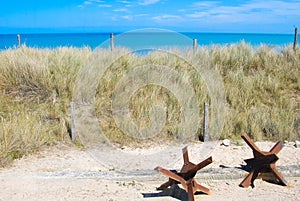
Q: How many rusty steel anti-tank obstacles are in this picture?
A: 2